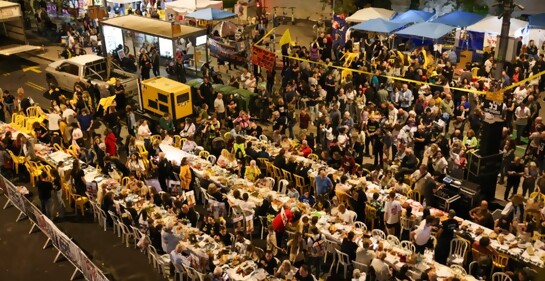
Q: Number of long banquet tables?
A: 3